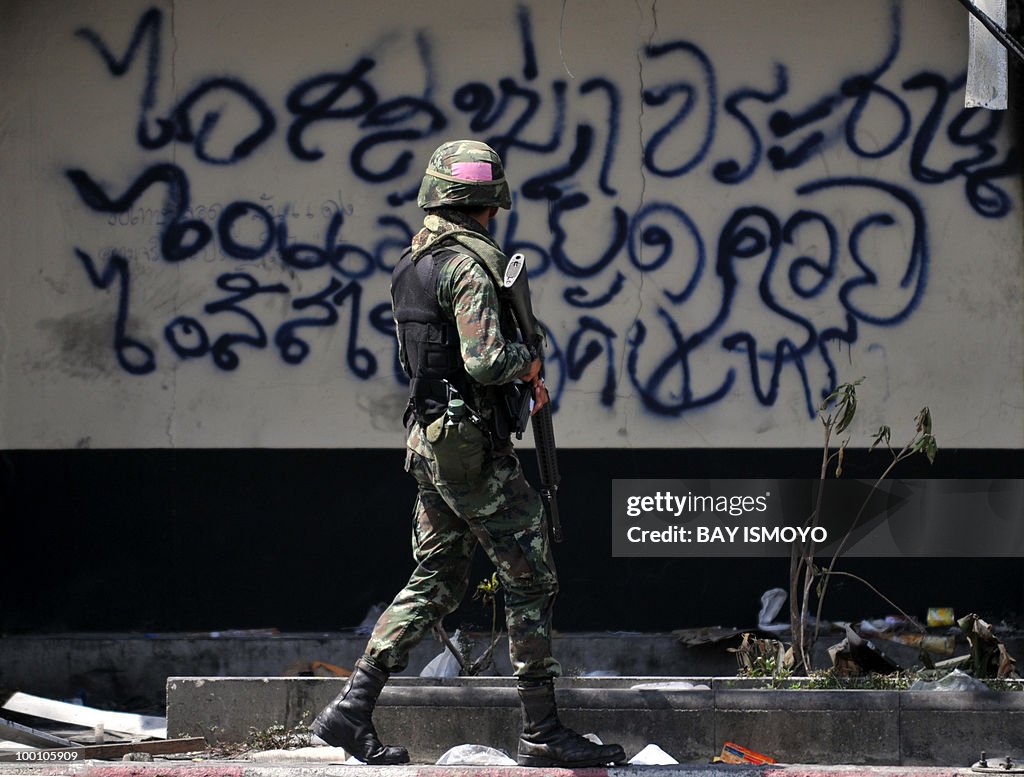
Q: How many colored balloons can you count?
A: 0